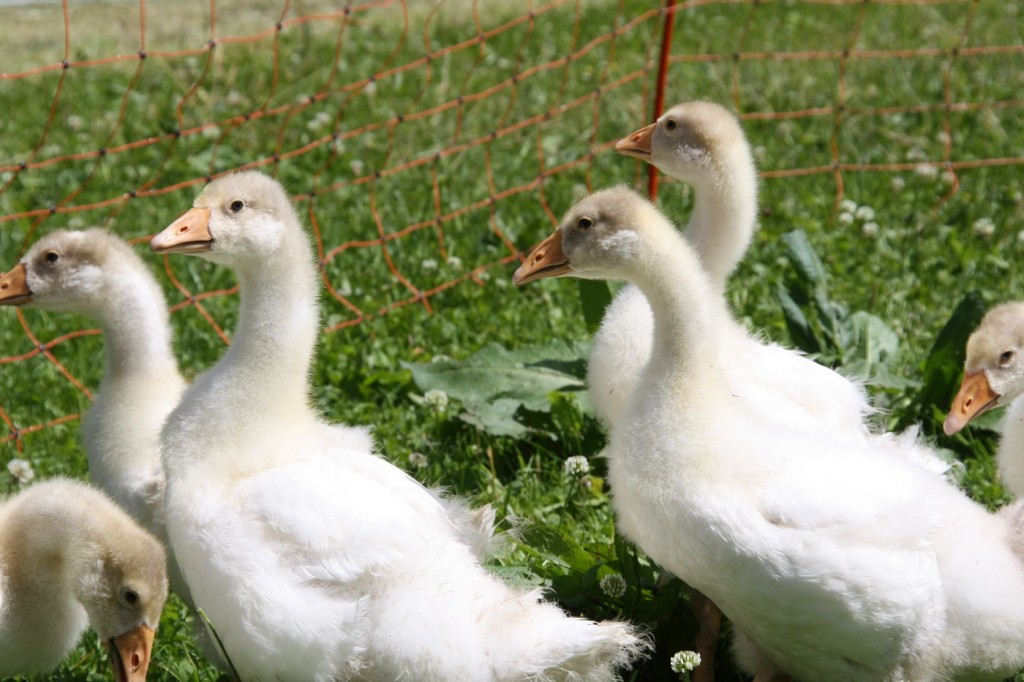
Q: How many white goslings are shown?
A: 6